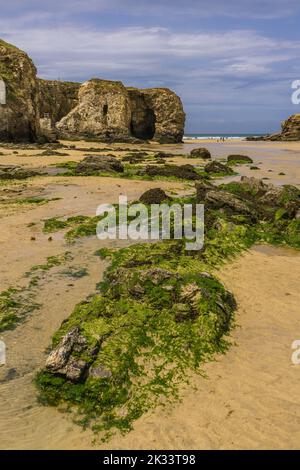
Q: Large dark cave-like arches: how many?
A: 1